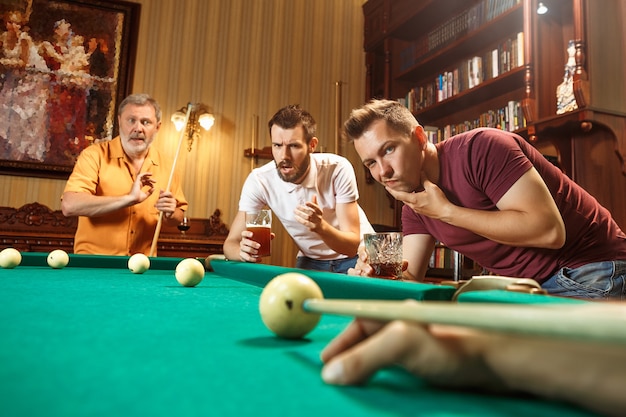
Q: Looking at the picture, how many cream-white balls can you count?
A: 5